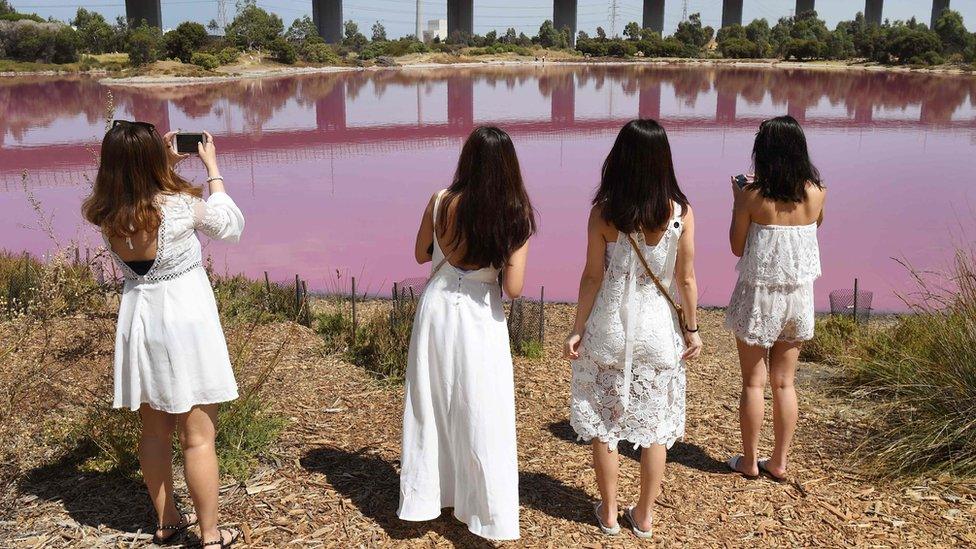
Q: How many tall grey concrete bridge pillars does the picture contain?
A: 9